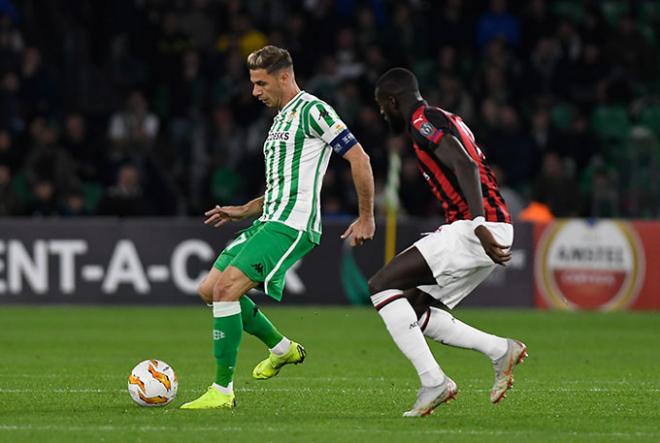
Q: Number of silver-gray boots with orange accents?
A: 2